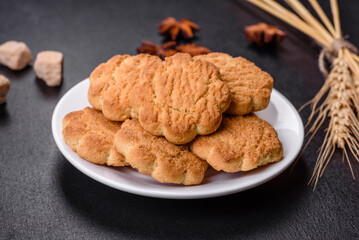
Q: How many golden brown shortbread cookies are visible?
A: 6